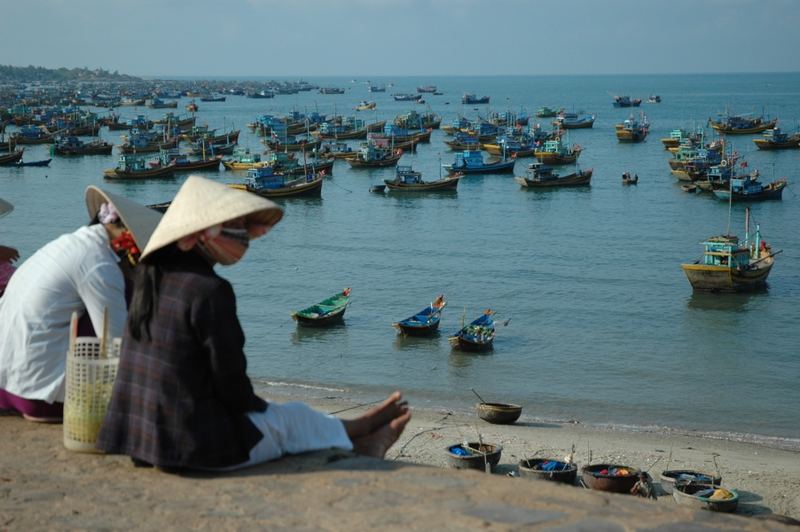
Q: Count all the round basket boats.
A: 6